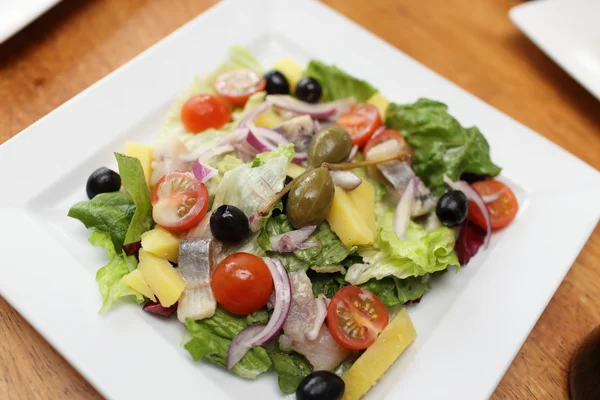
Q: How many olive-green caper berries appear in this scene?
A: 2